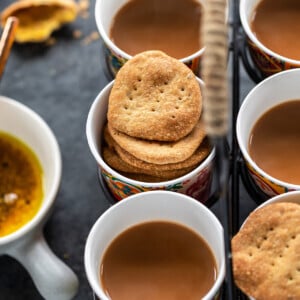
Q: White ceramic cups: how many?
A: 6